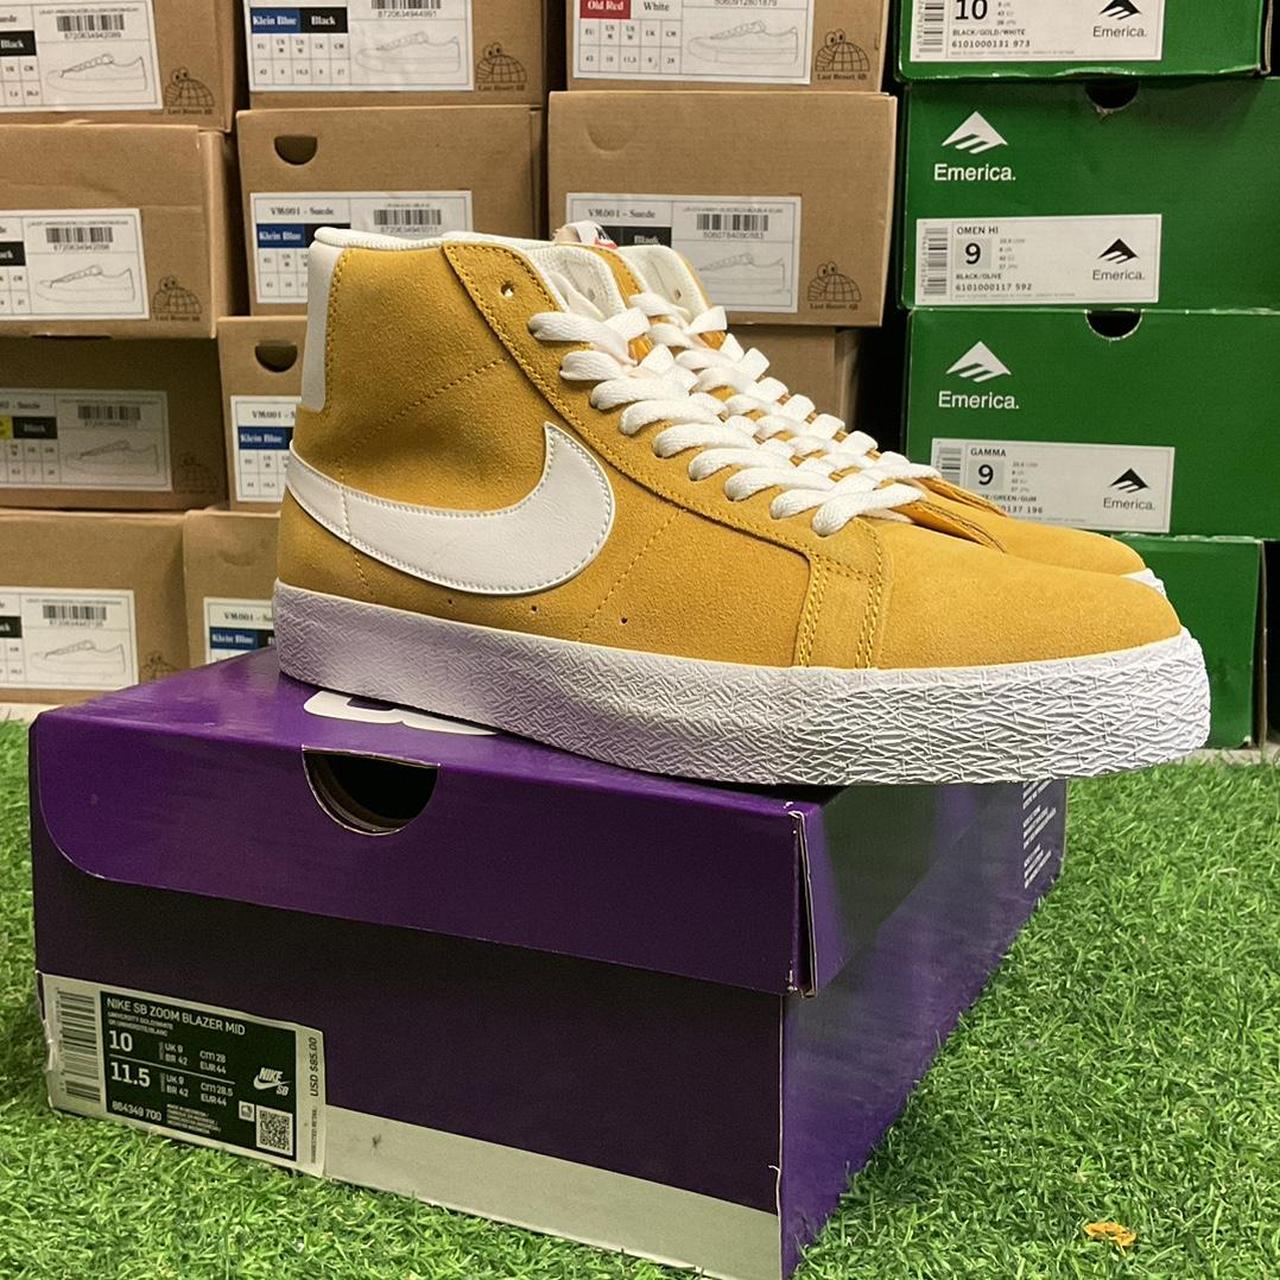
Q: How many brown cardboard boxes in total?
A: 11